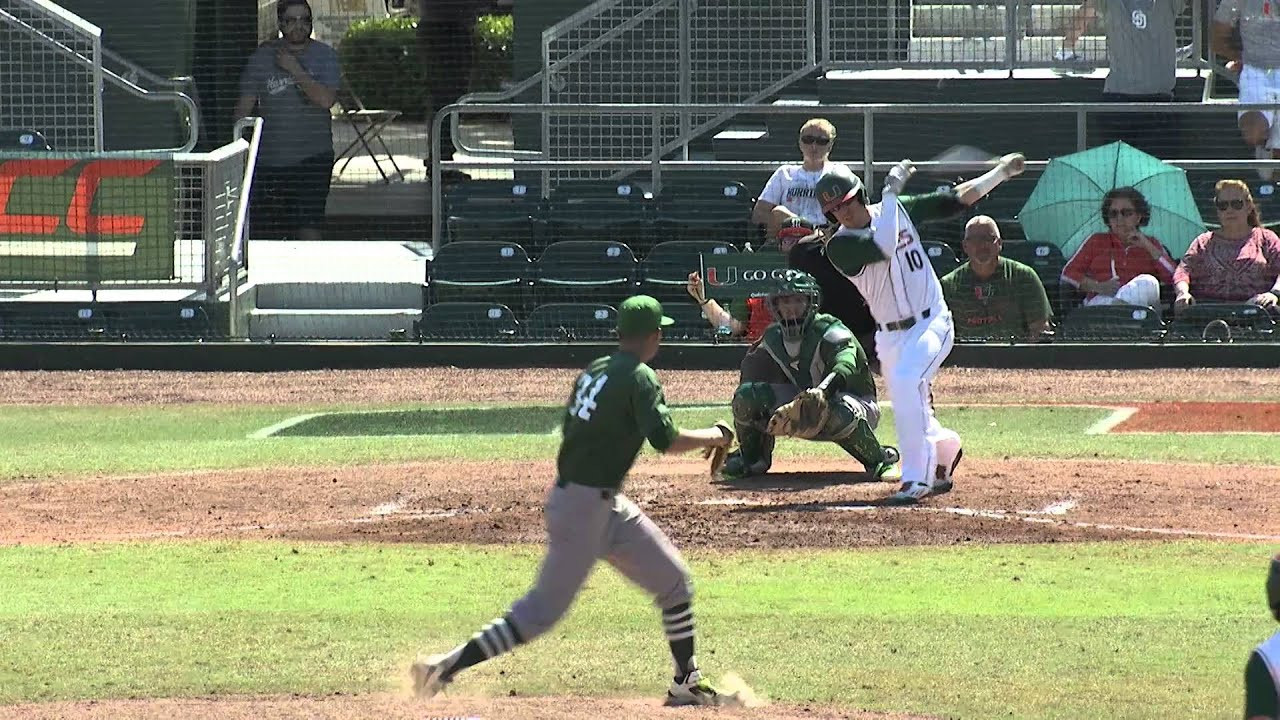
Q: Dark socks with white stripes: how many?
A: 2